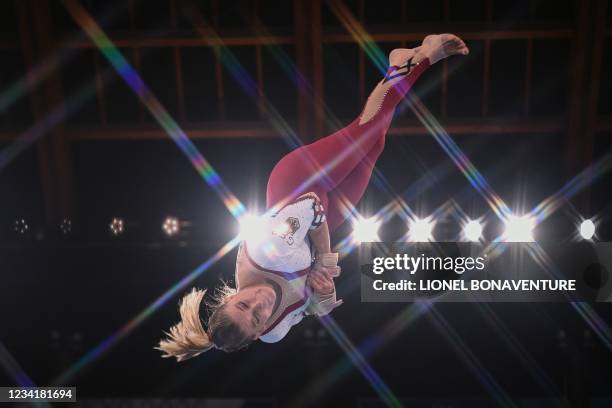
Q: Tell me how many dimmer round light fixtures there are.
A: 4